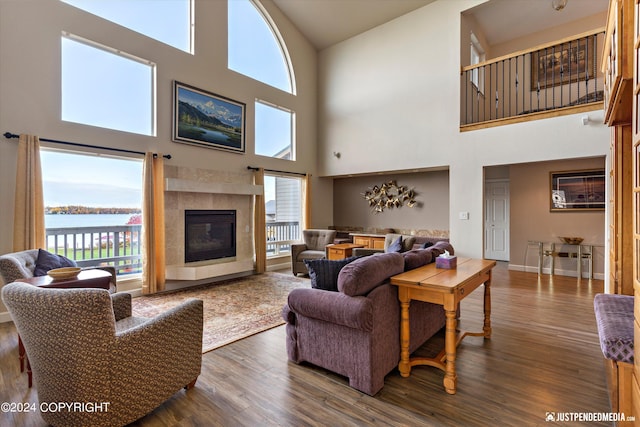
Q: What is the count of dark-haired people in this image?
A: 0